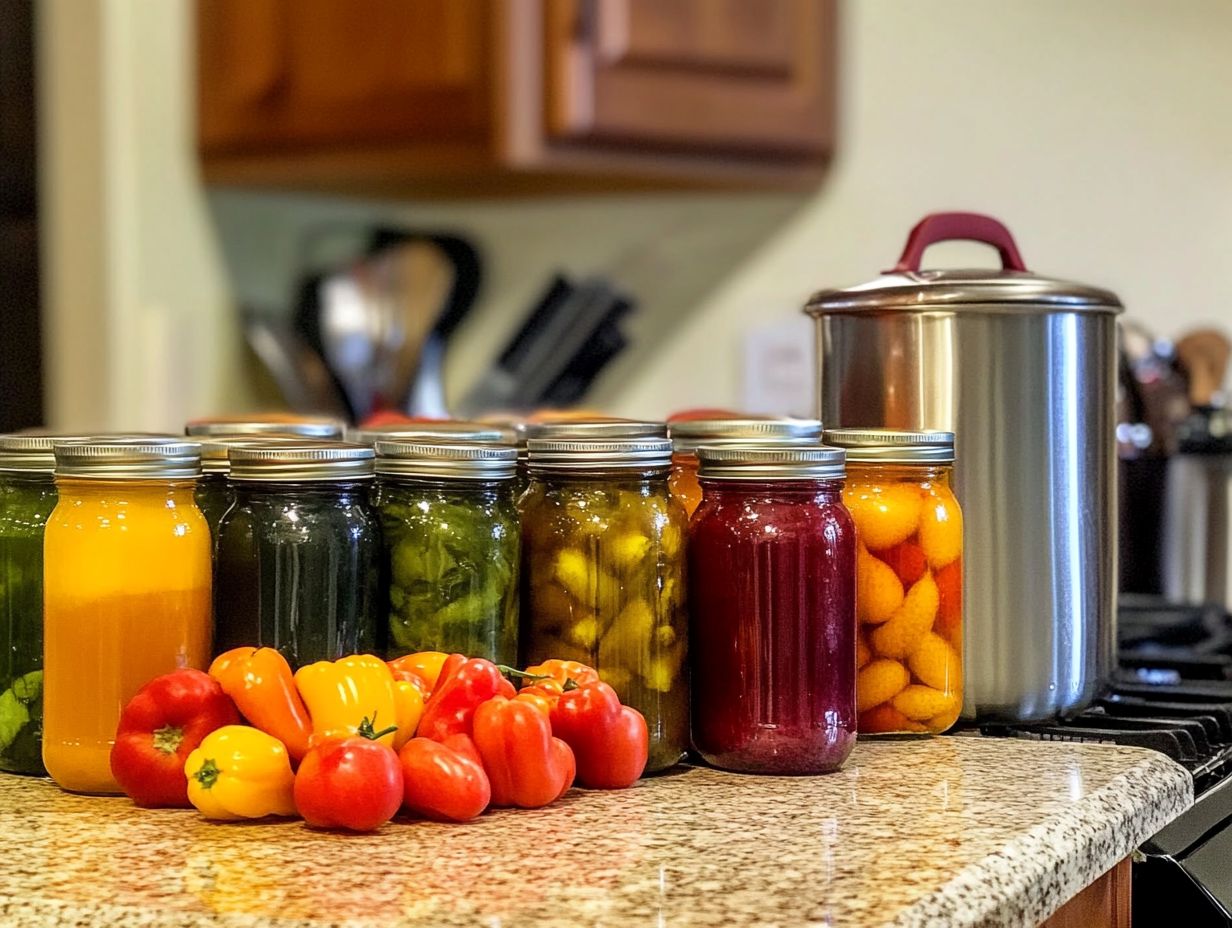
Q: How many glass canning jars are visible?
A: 12